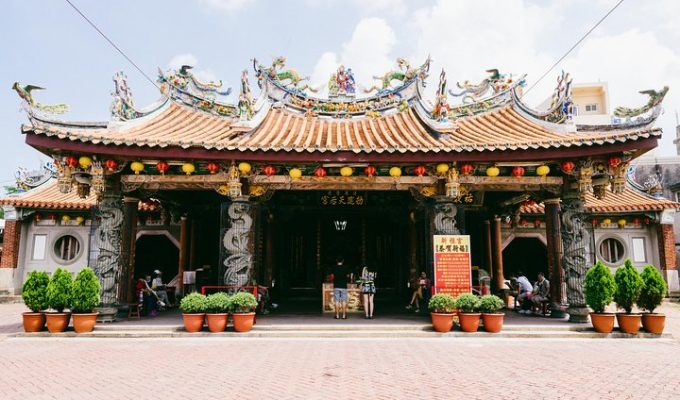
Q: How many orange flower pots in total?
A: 12